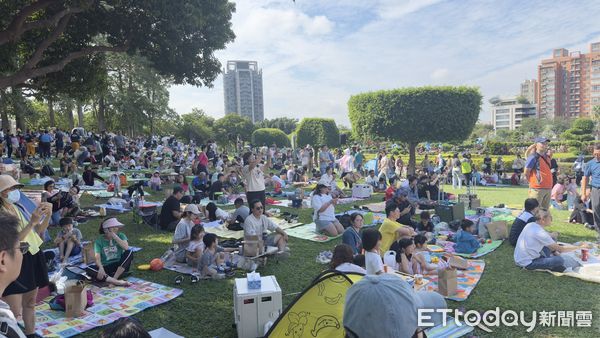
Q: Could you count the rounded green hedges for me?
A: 3